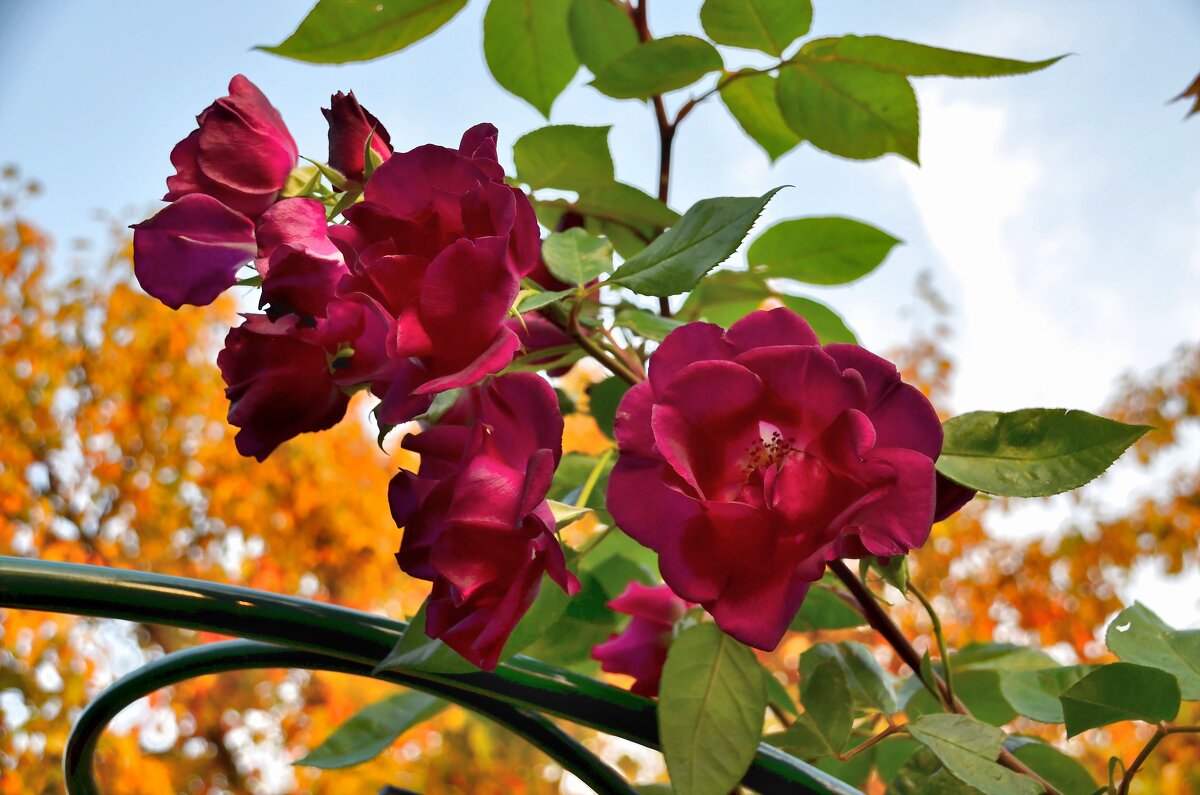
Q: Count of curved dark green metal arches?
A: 2